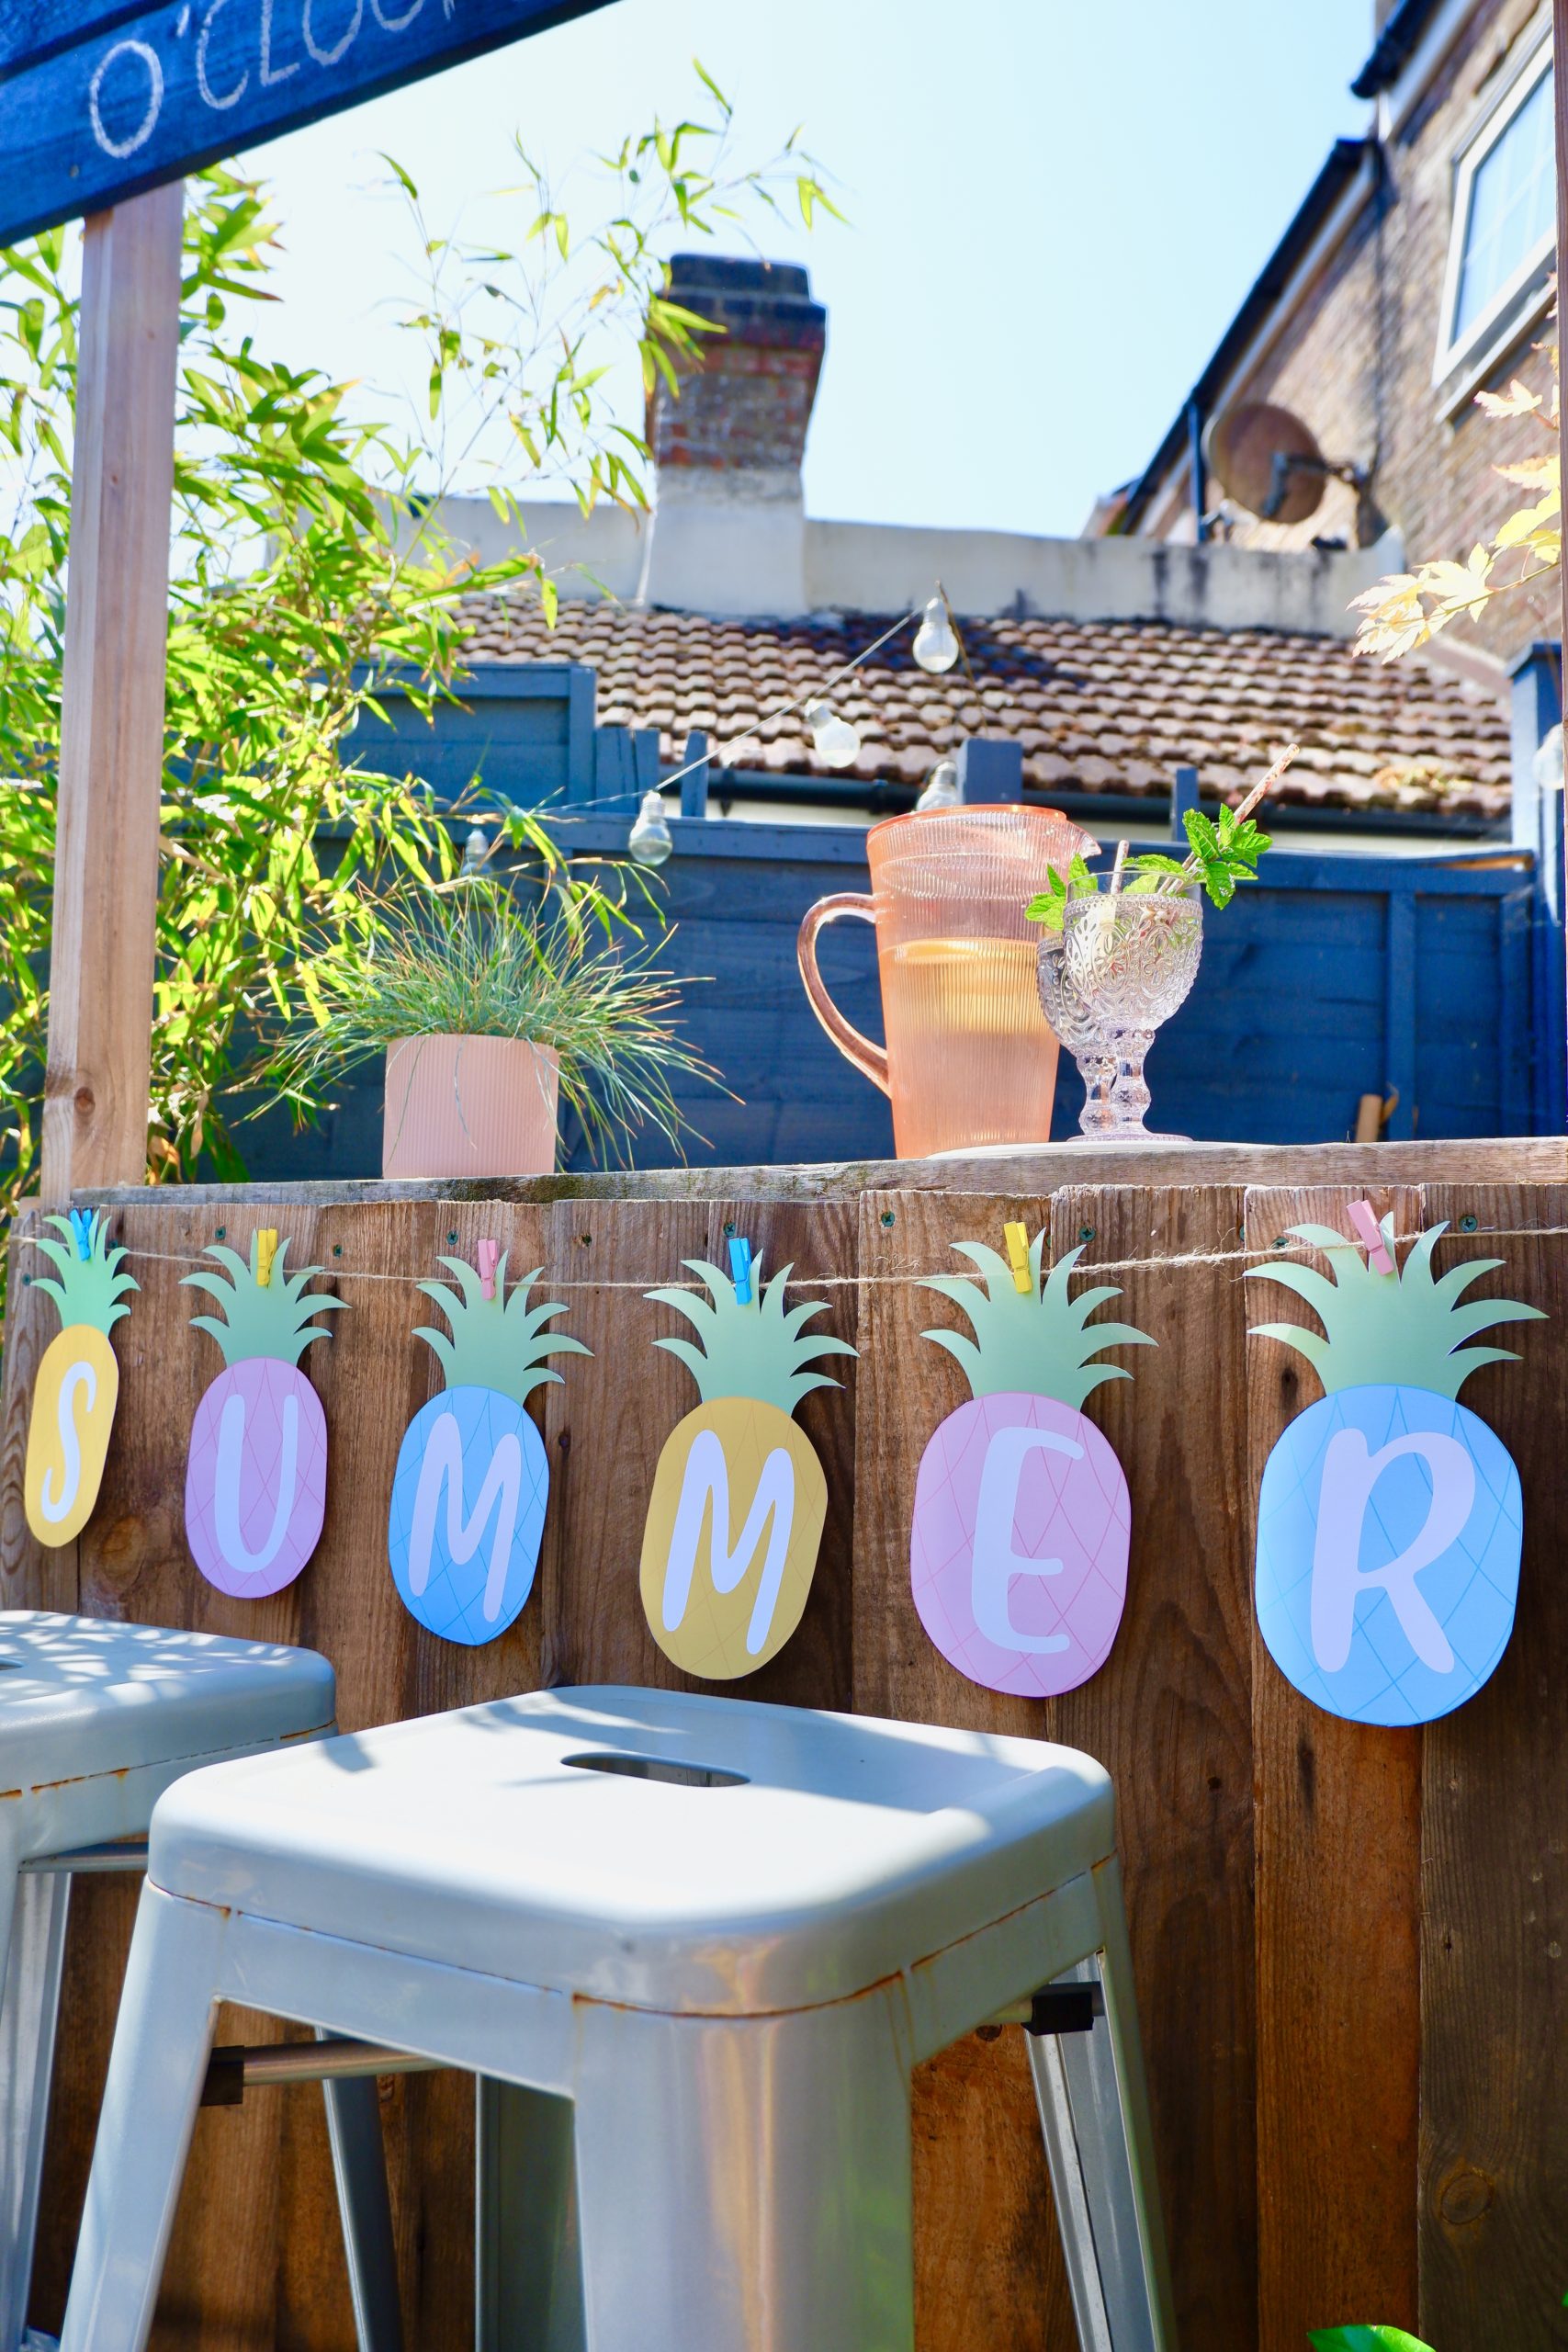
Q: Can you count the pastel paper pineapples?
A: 6